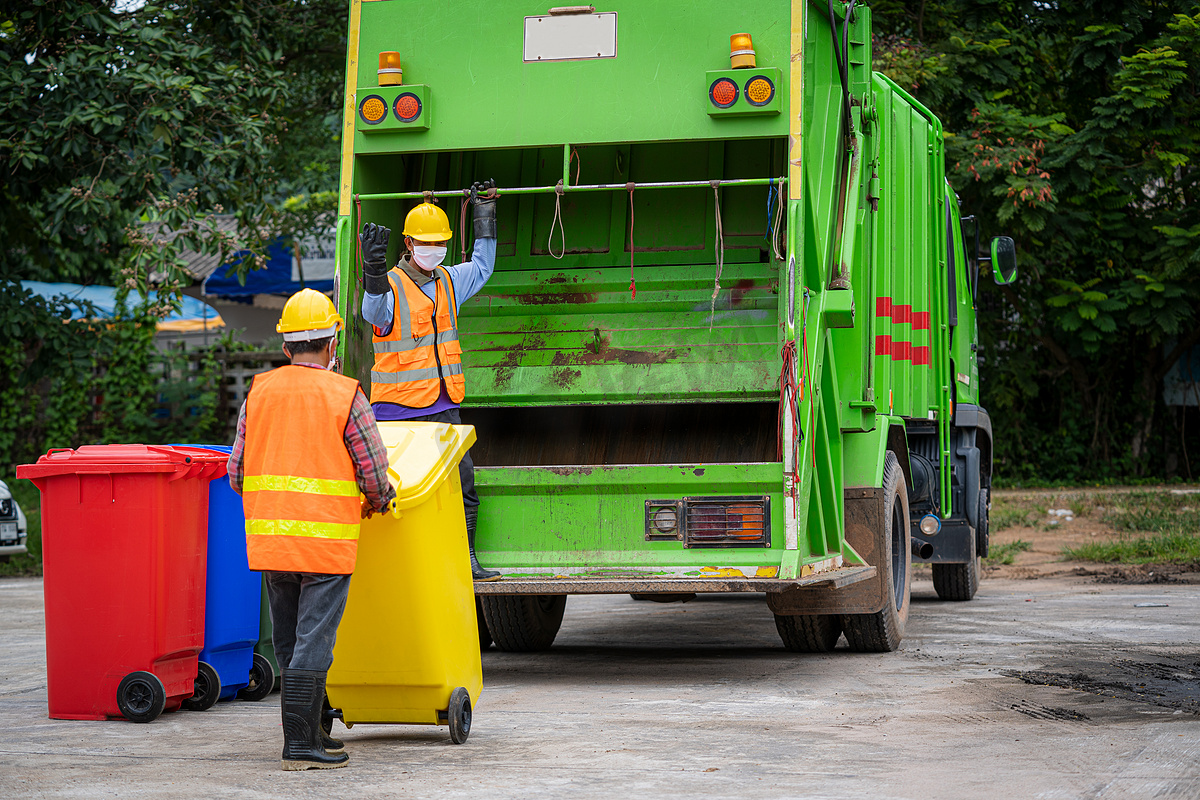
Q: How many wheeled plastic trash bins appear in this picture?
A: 4